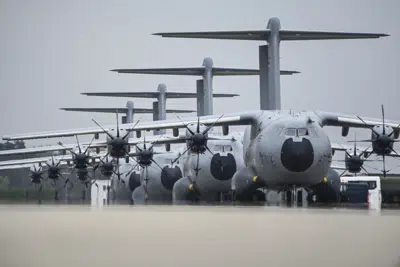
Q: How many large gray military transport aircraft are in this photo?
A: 4